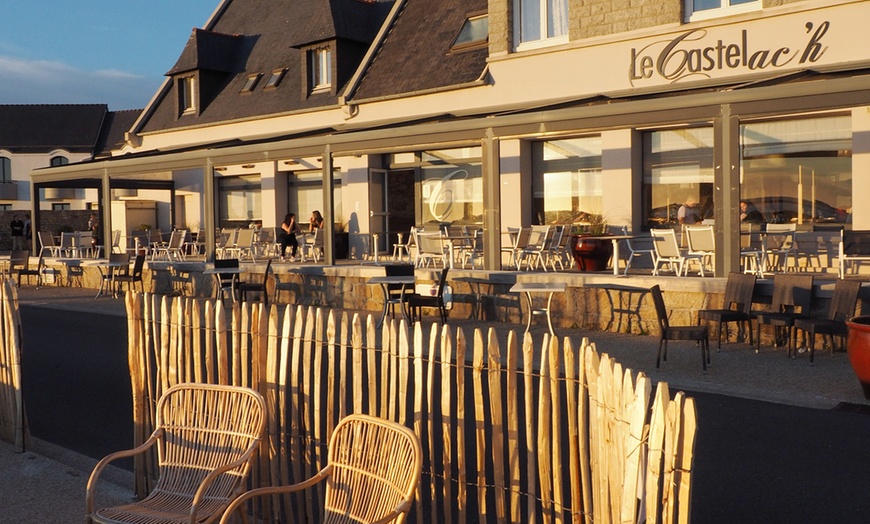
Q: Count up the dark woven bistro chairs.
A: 12